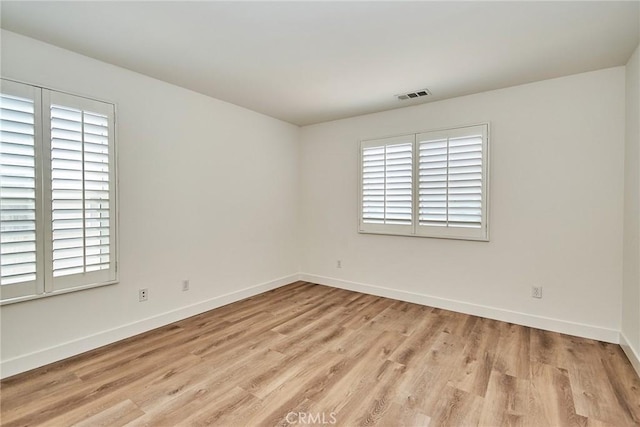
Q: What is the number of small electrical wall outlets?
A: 4